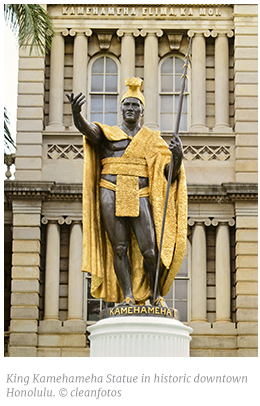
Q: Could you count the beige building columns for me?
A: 10